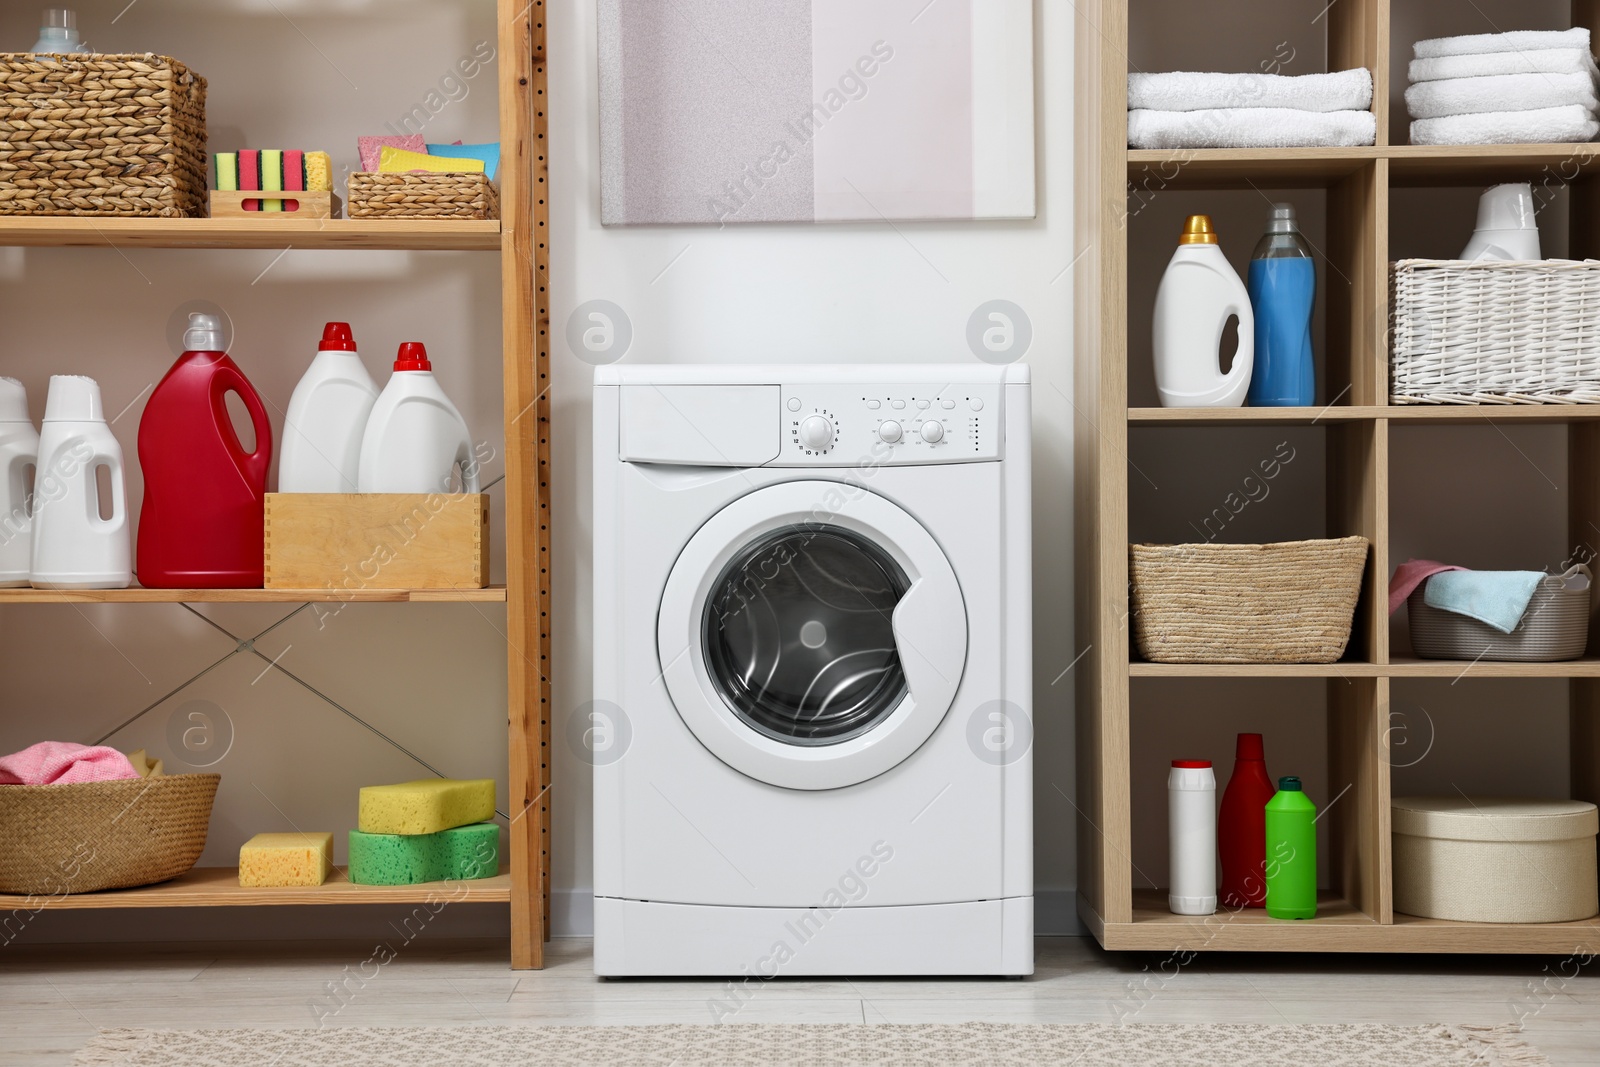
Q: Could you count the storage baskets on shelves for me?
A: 6